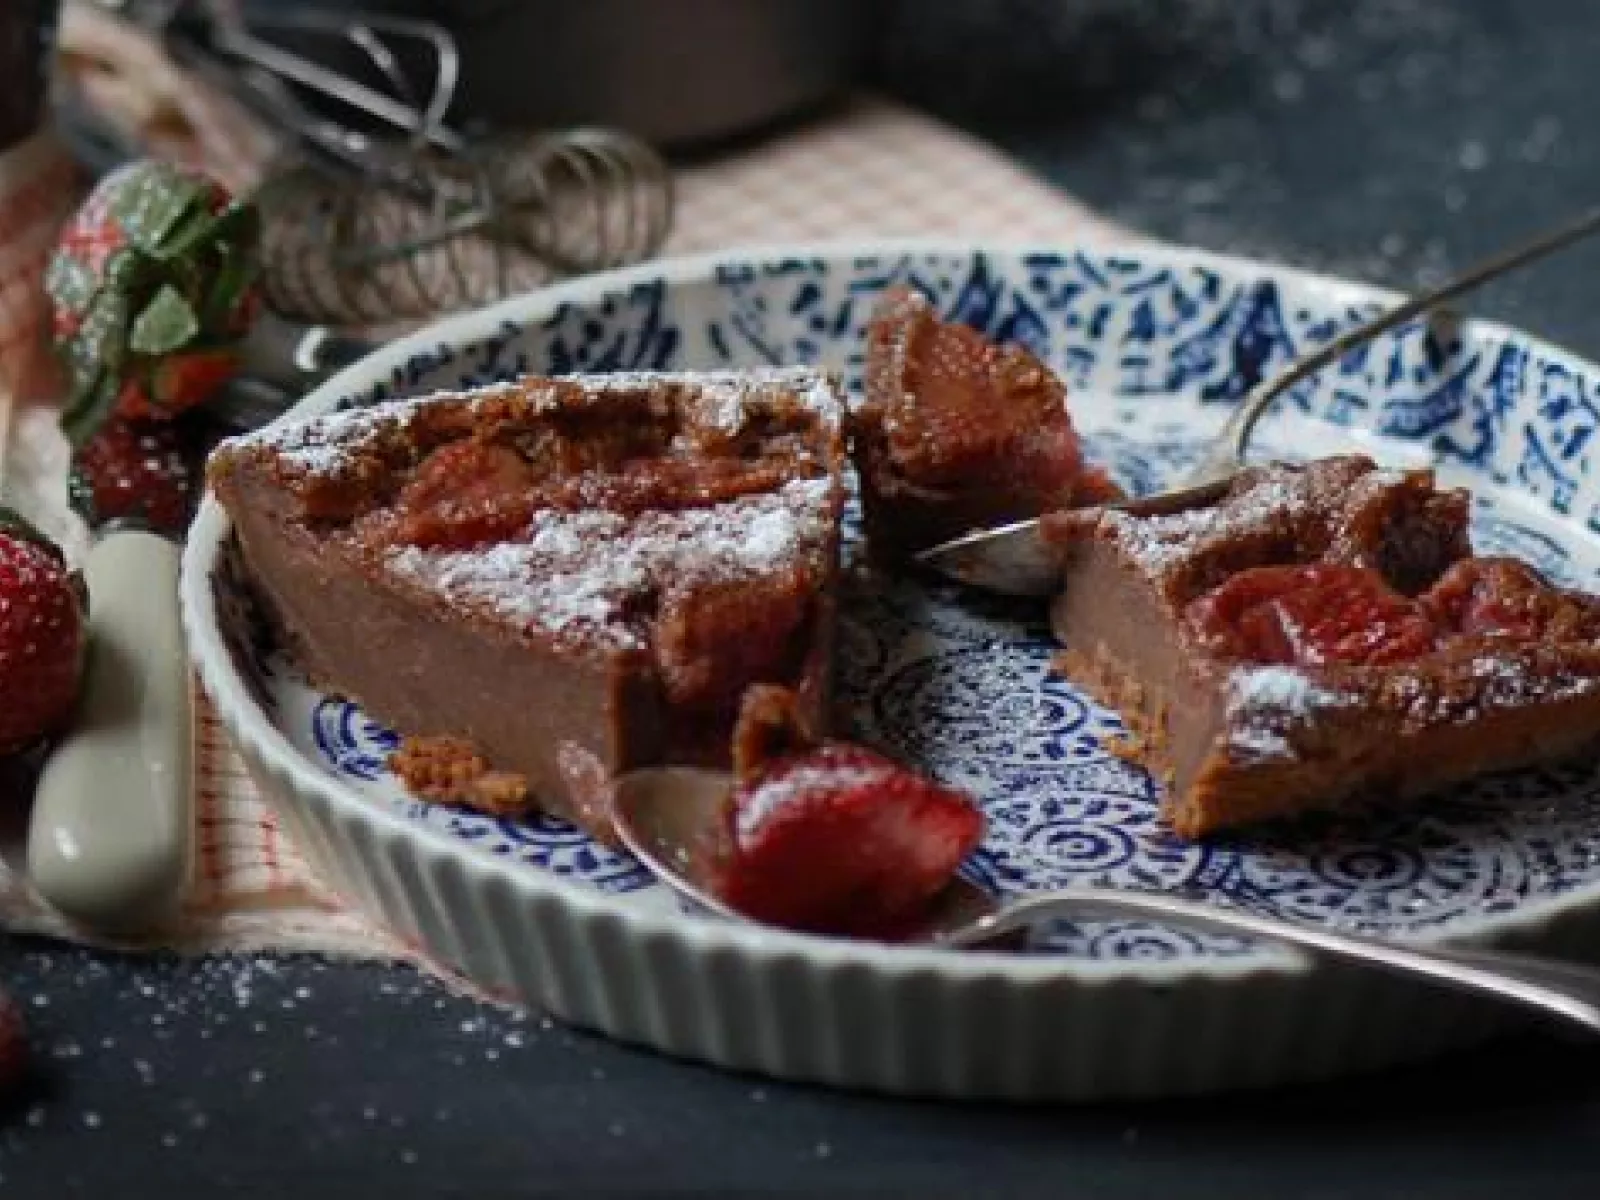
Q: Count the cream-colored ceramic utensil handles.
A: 1